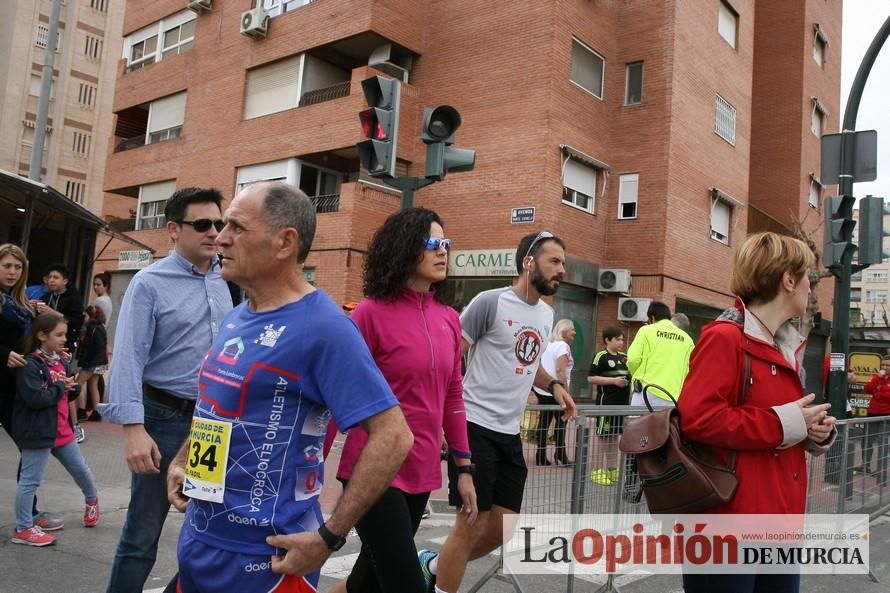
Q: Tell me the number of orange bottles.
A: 0